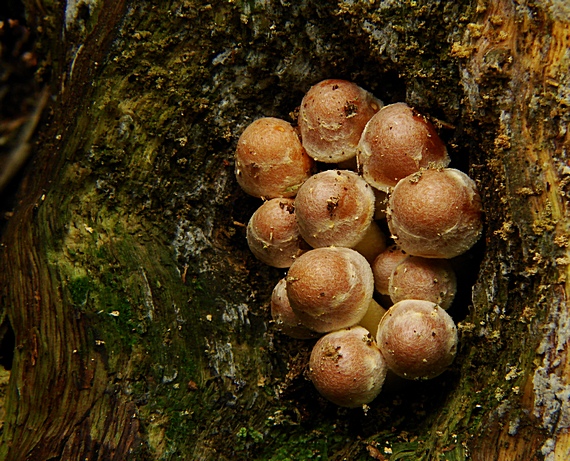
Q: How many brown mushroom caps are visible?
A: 12